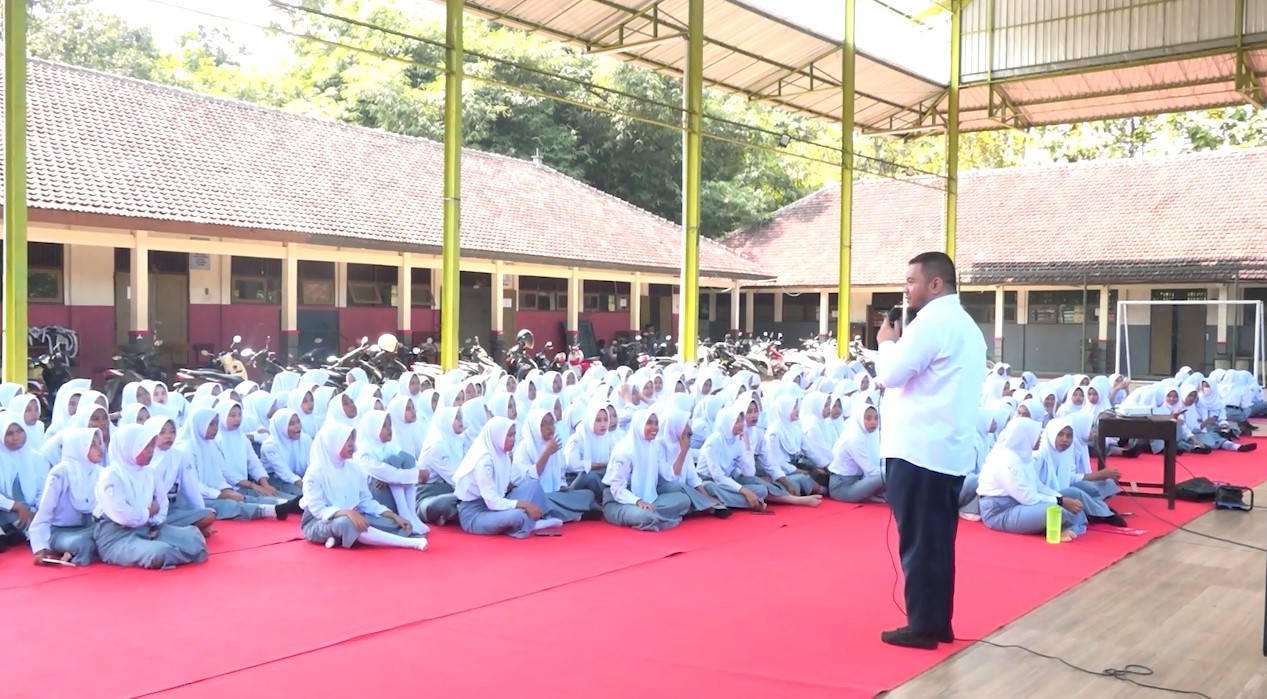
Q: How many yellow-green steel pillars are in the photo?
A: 5